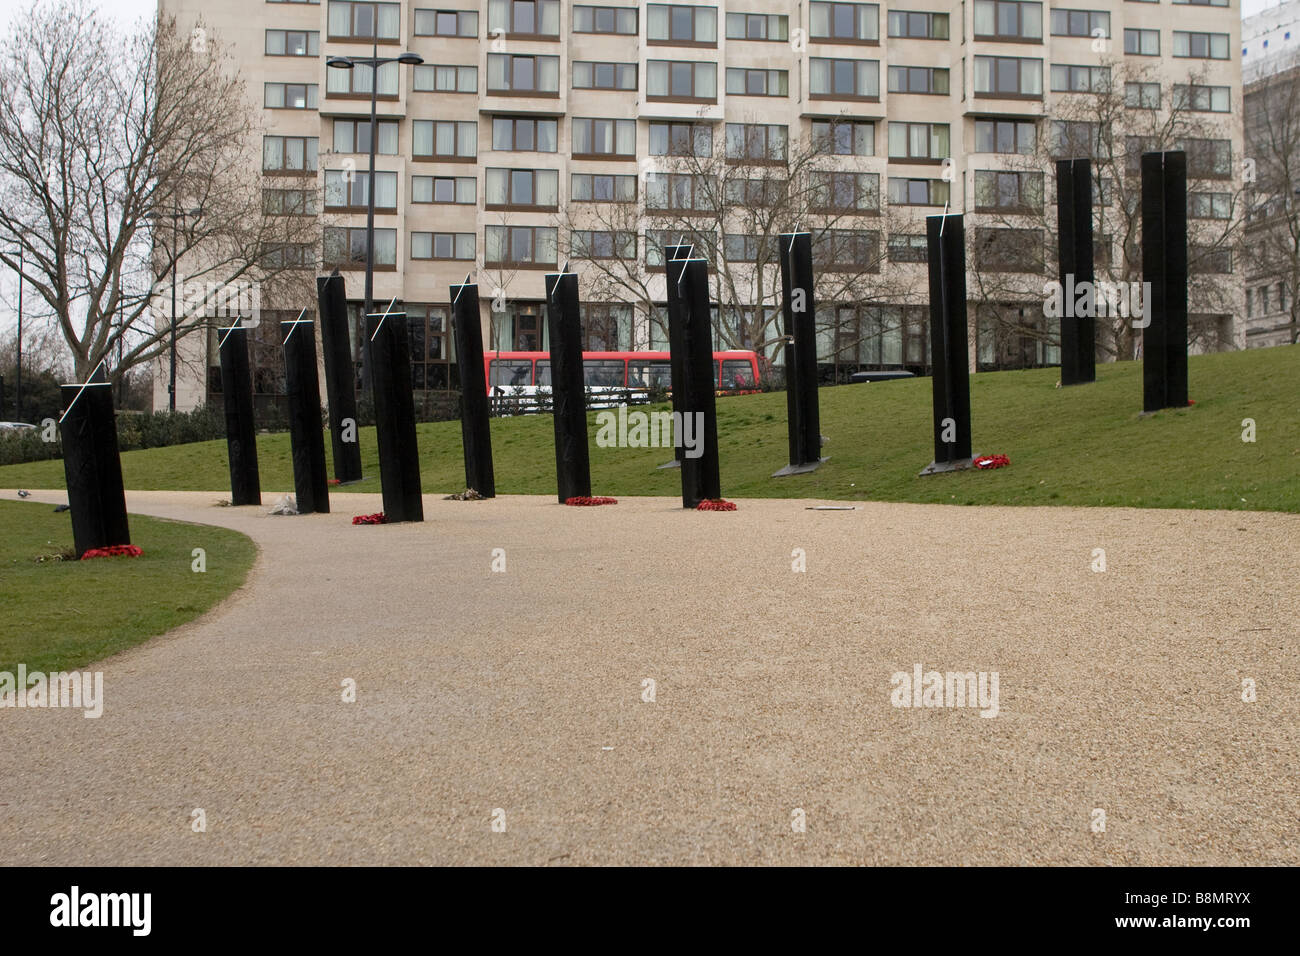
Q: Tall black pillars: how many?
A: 13